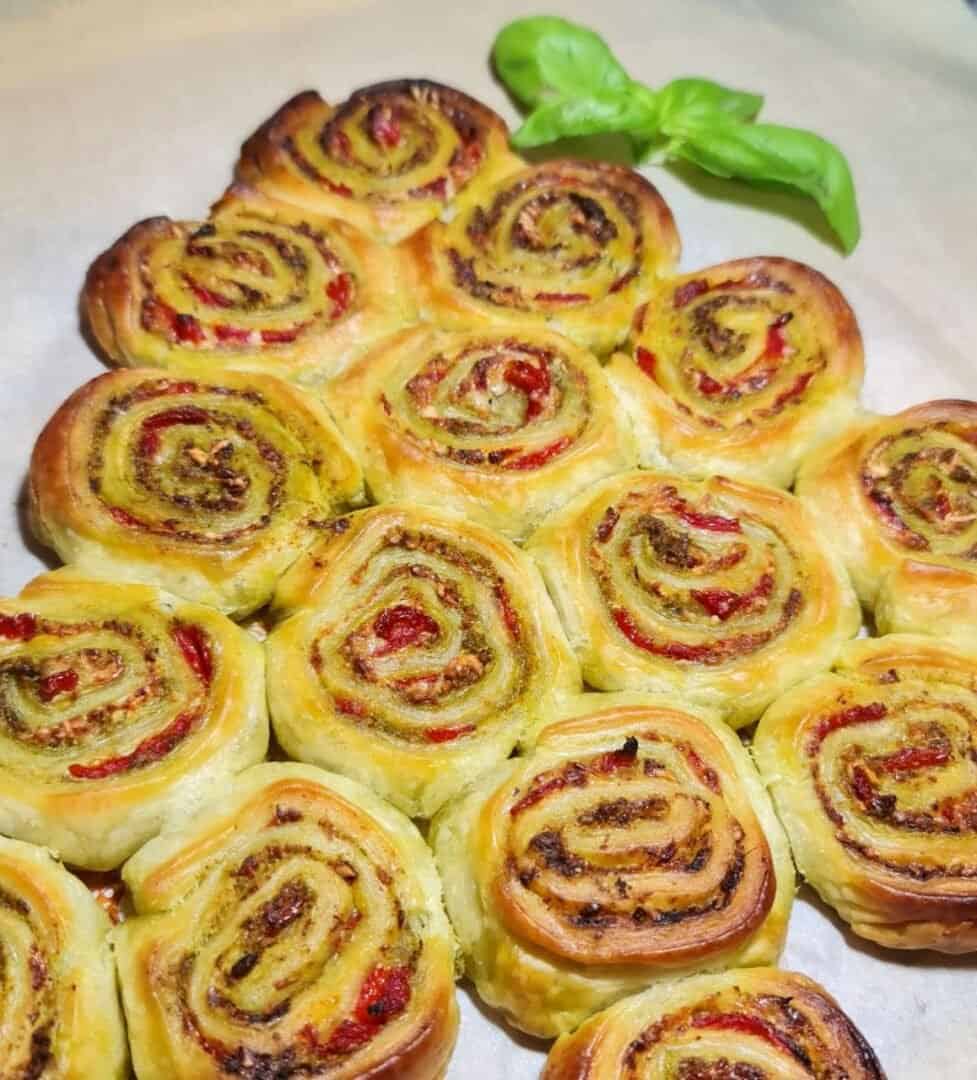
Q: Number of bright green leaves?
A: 4